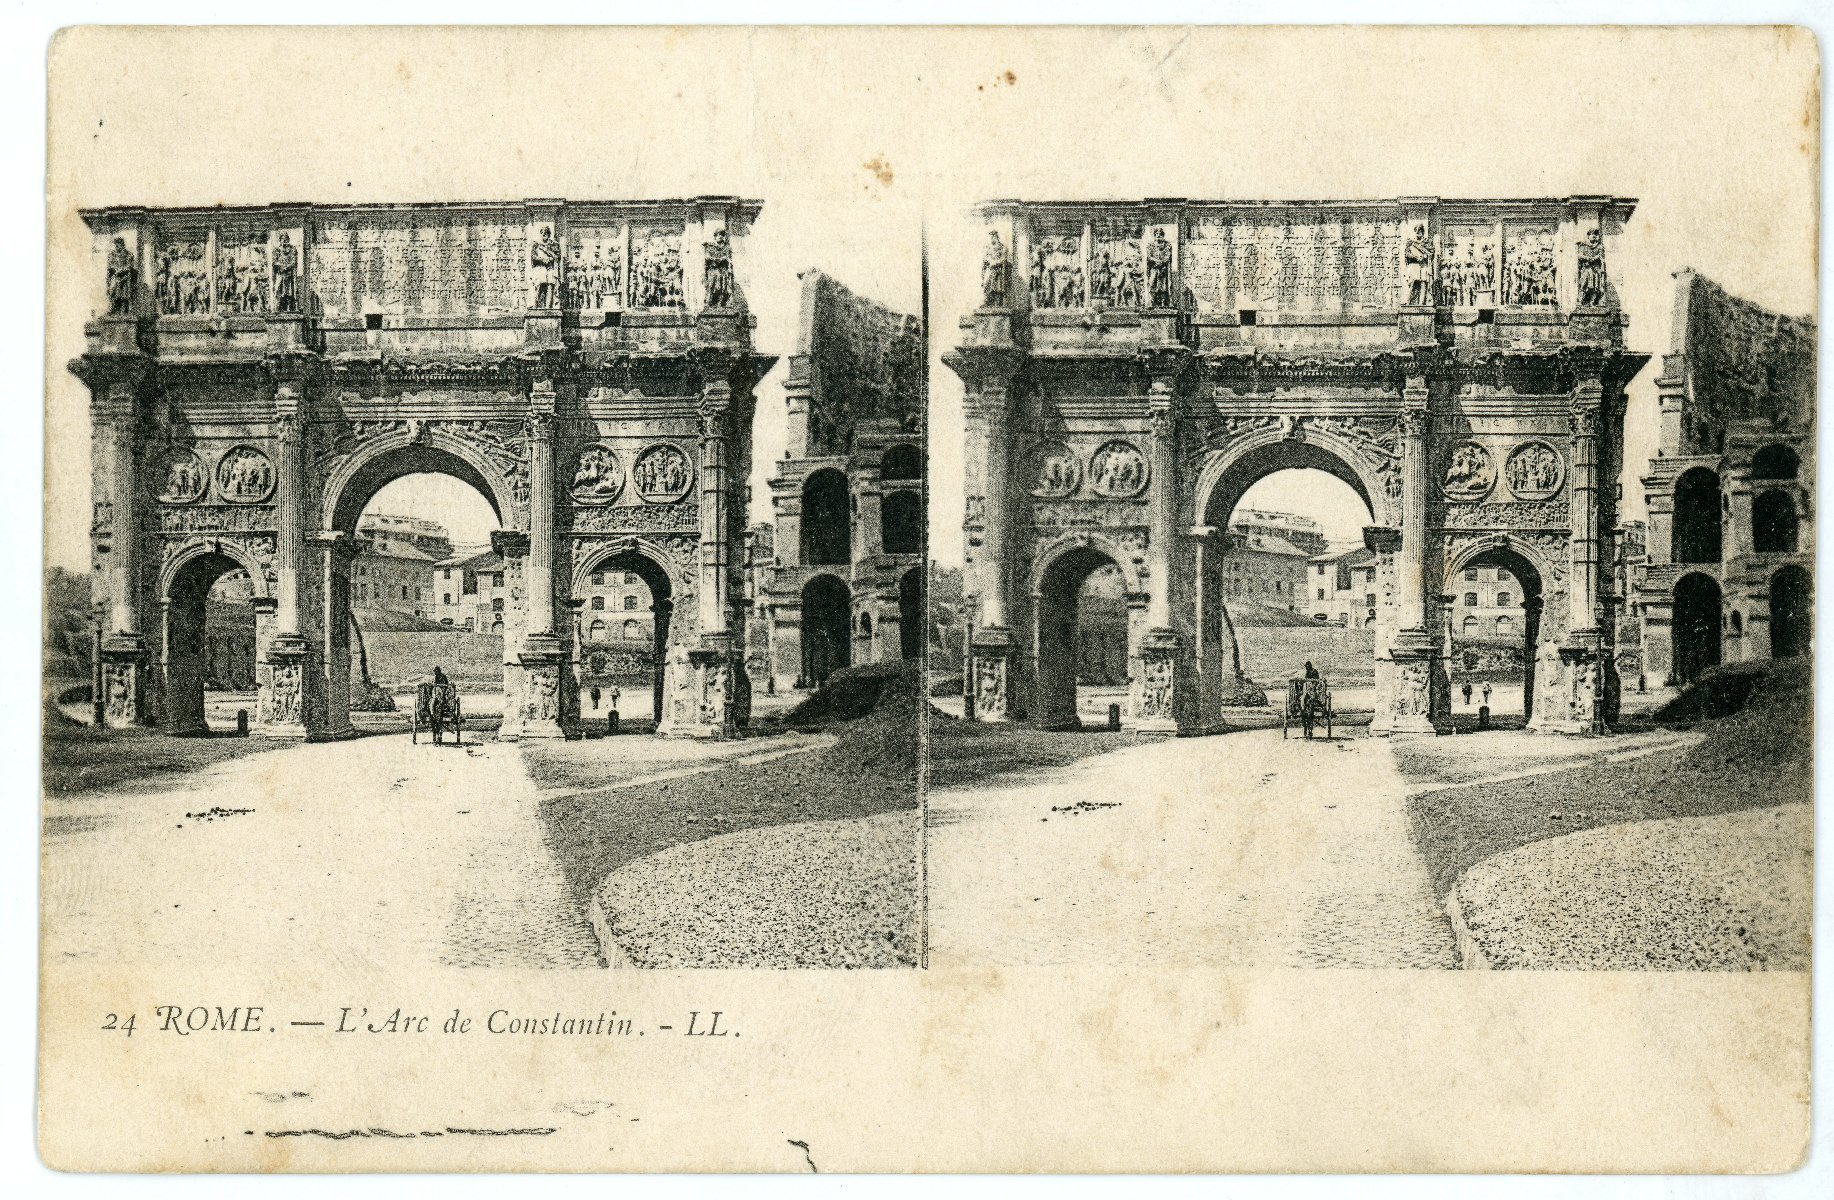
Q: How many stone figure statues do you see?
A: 8